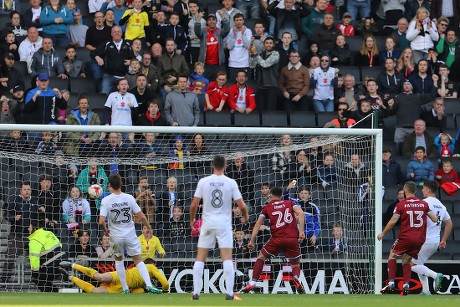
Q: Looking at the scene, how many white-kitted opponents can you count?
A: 3